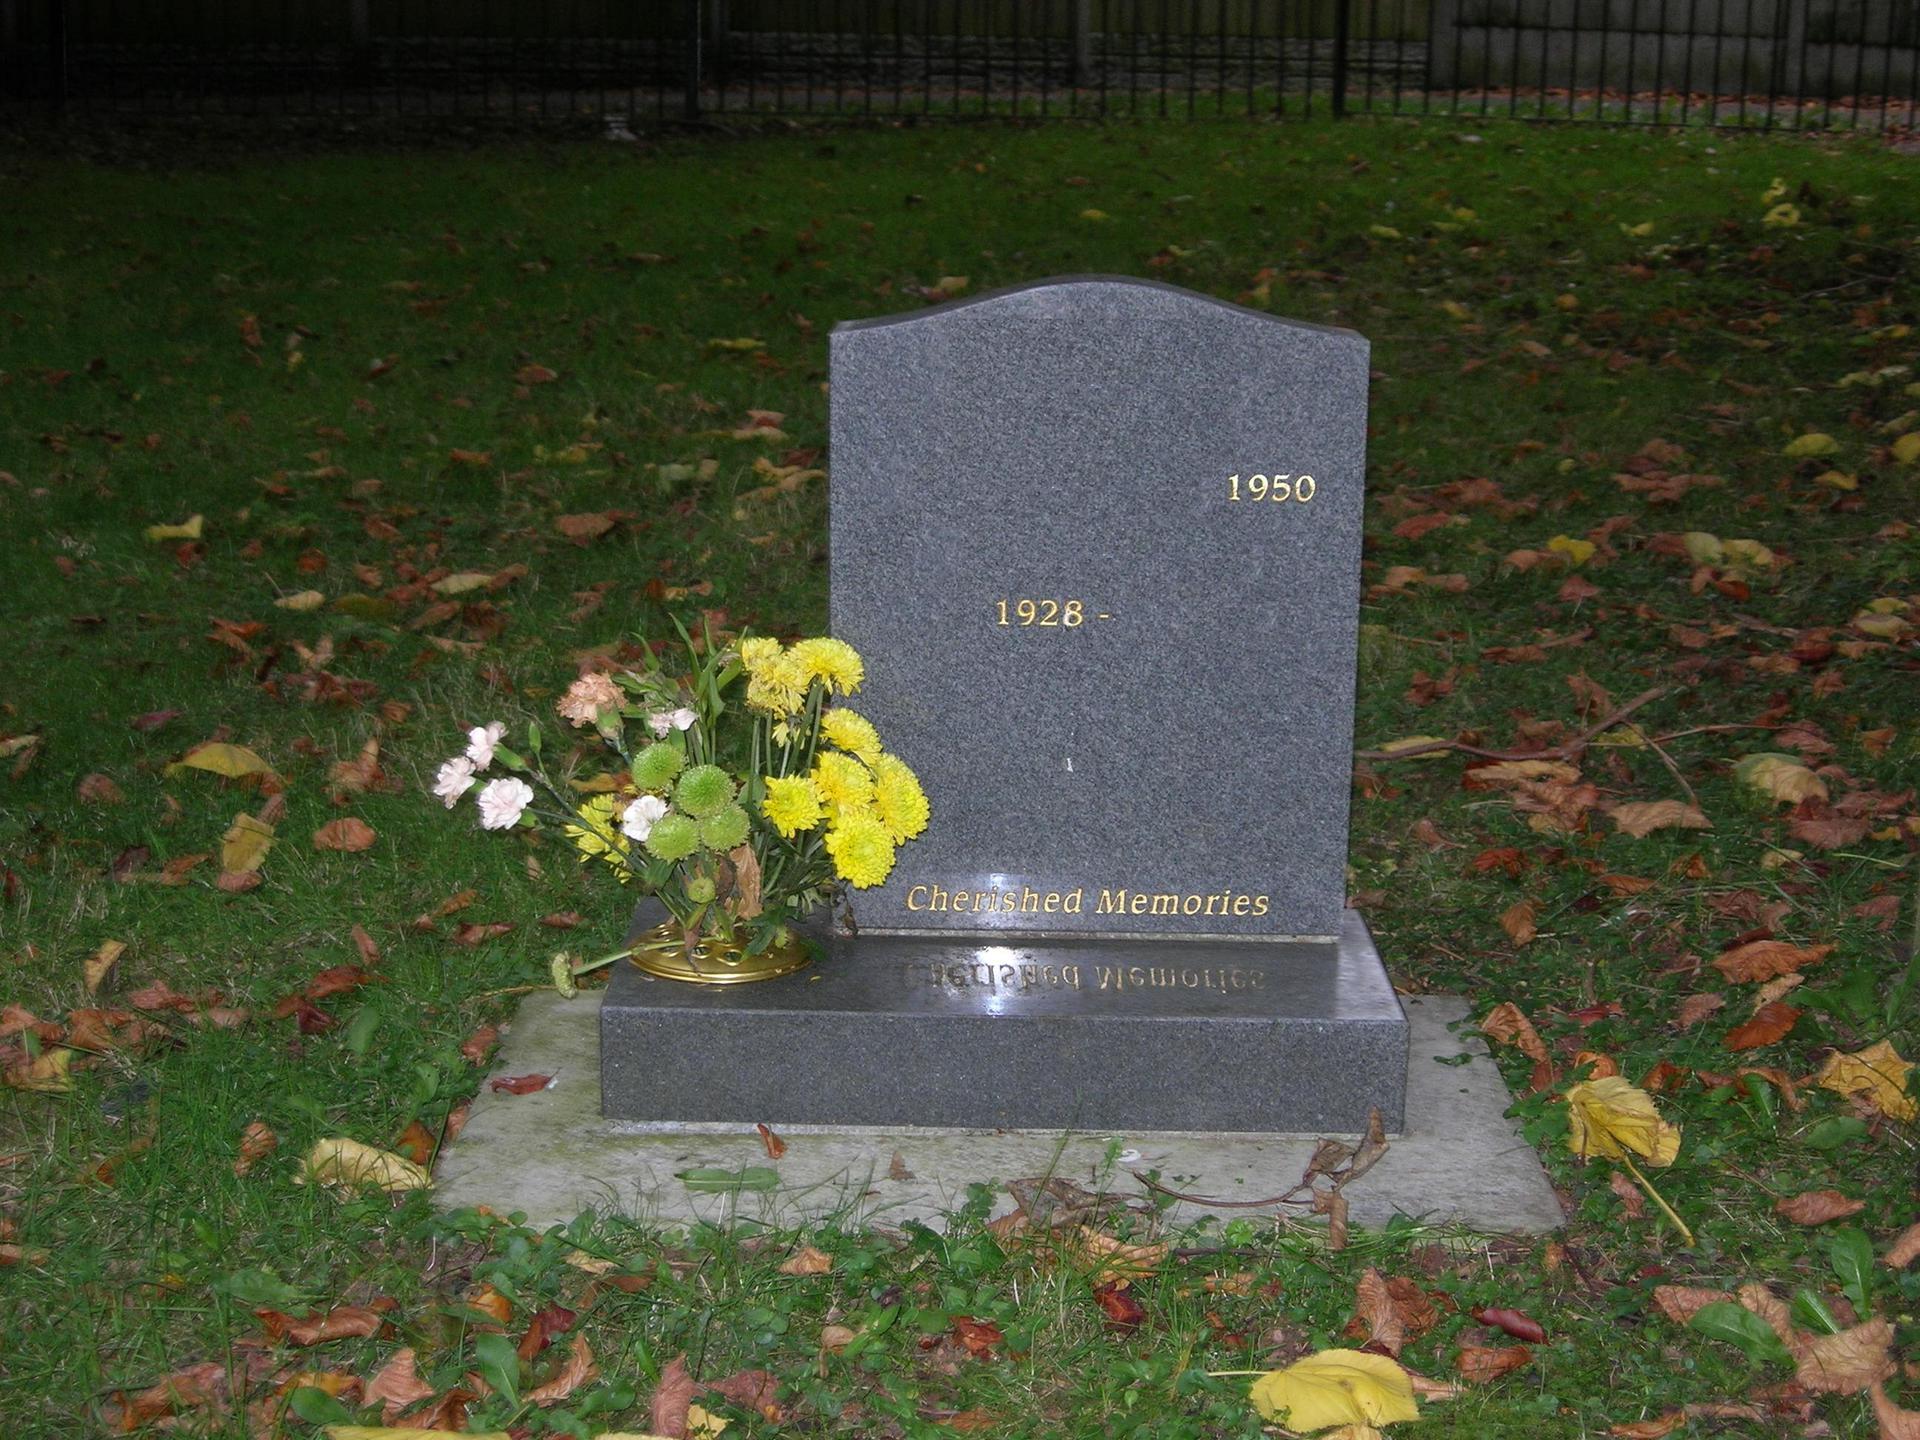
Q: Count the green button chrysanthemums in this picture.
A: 4